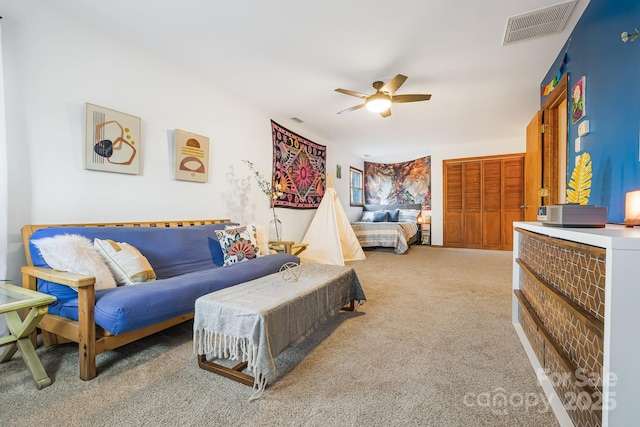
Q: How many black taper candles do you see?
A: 0